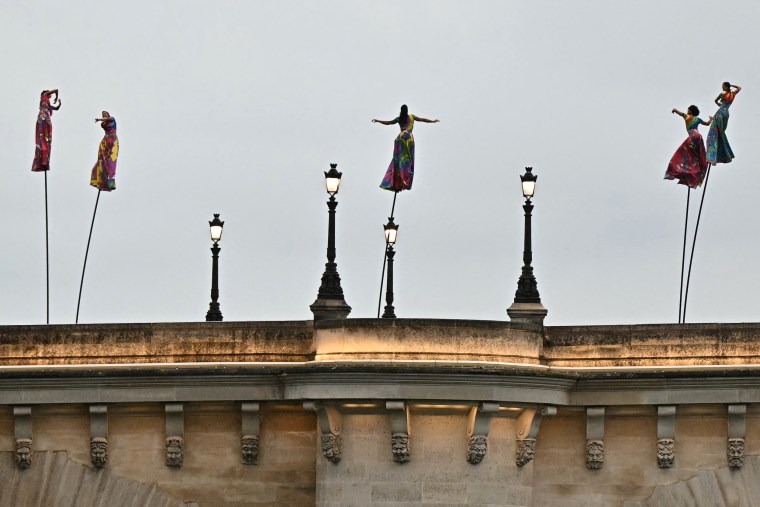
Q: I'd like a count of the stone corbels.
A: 11